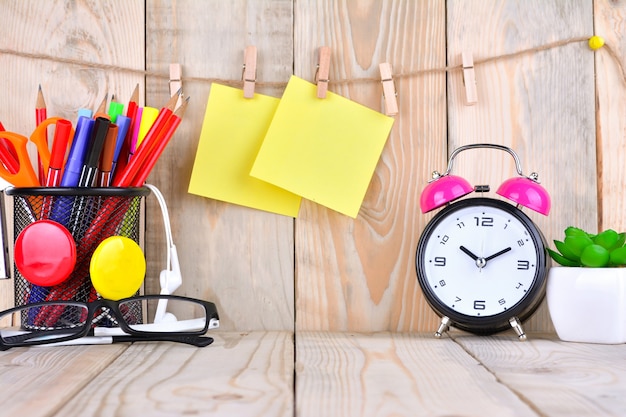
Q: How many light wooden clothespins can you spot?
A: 5